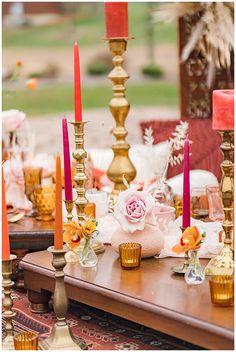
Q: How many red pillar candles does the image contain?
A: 2